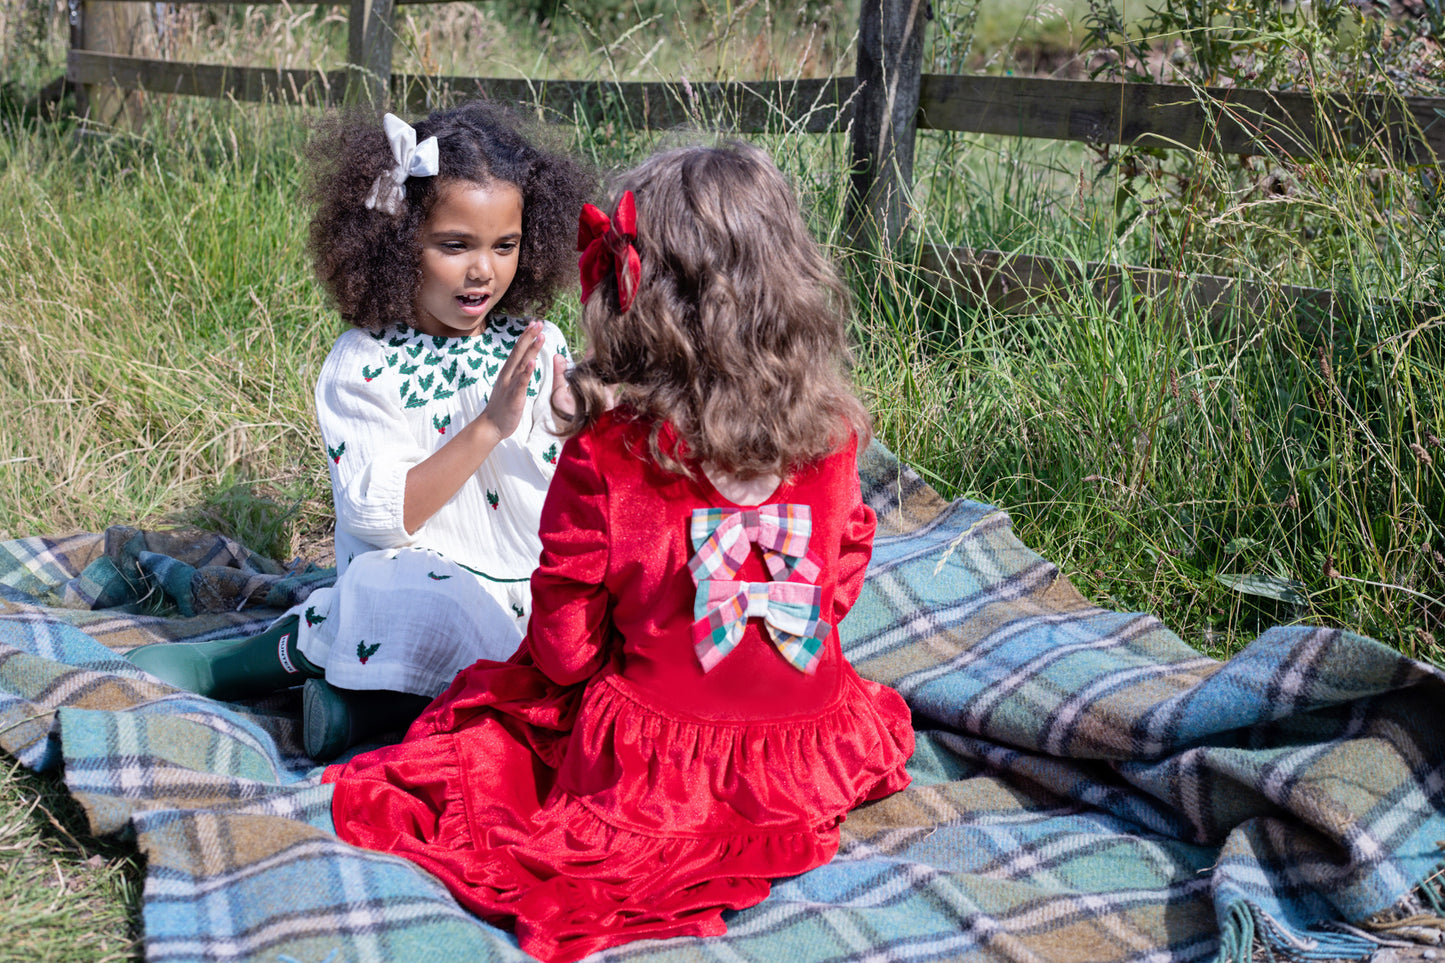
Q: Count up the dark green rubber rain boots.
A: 2